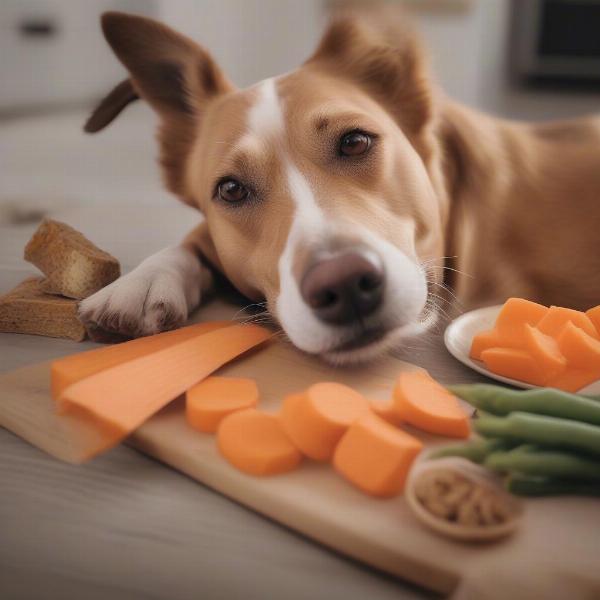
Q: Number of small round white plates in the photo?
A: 1